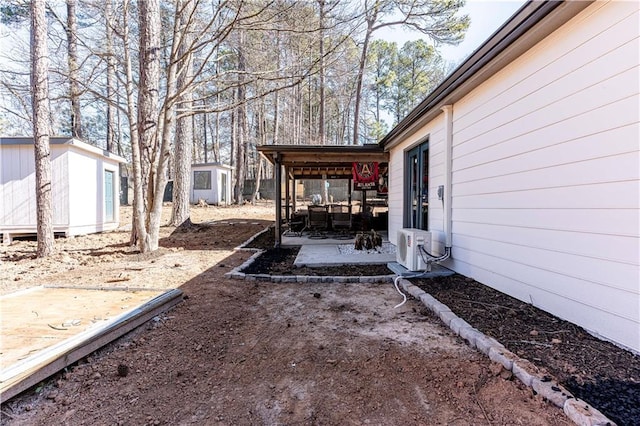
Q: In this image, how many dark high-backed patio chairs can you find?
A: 2